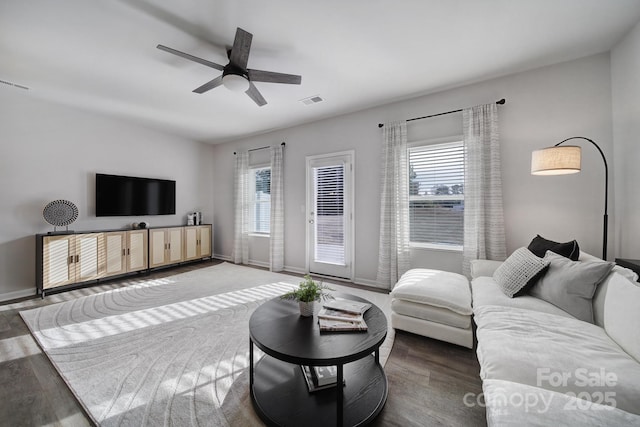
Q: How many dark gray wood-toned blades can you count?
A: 5